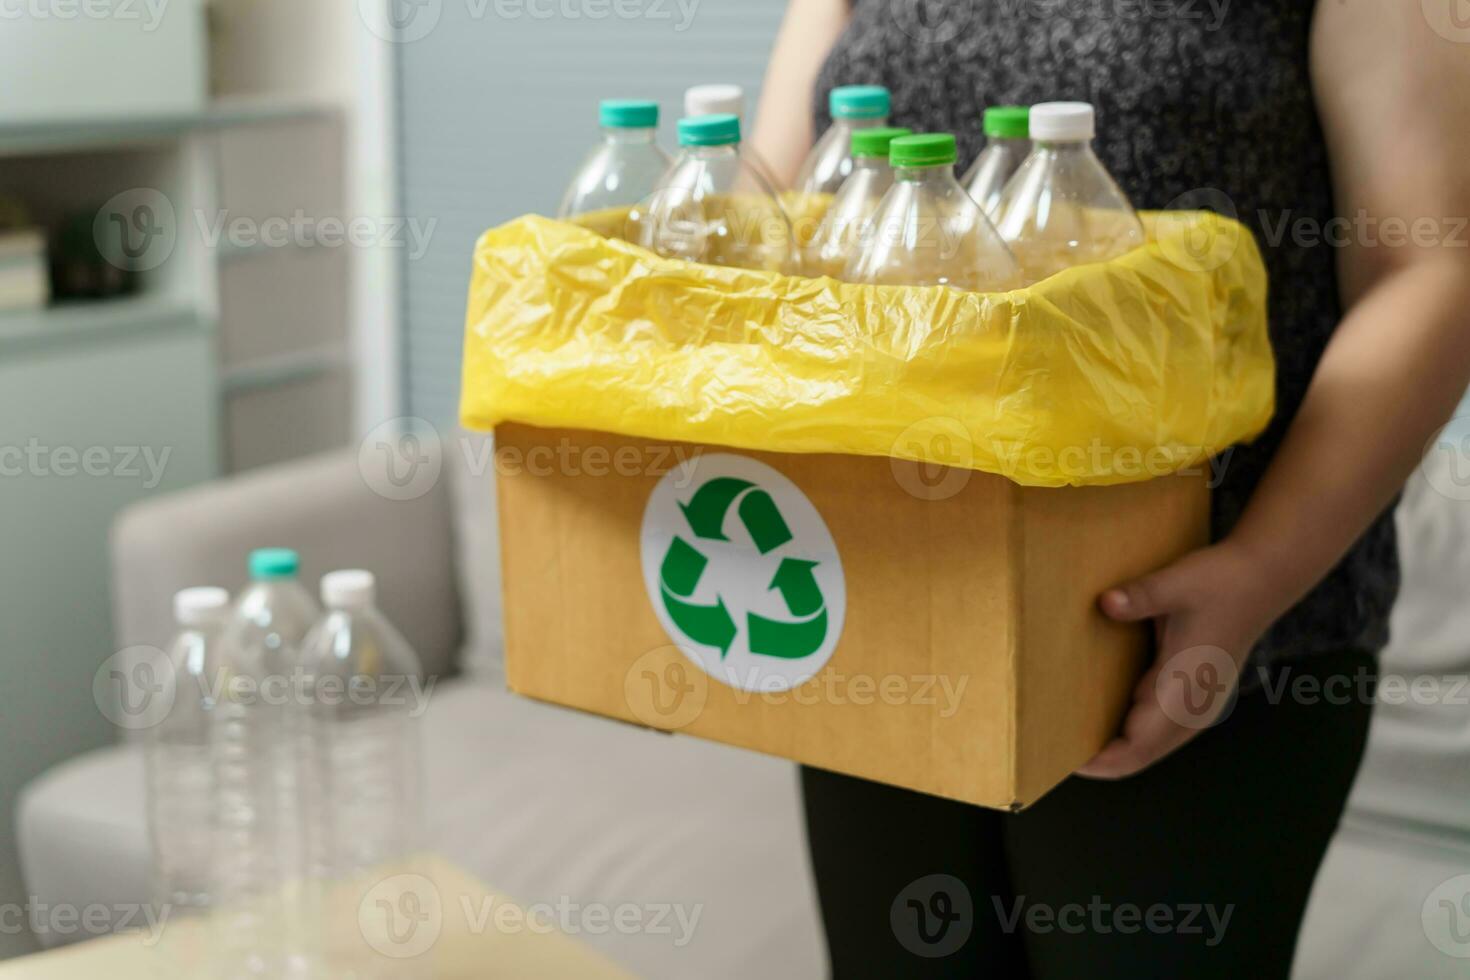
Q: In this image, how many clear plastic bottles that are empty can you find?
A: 11